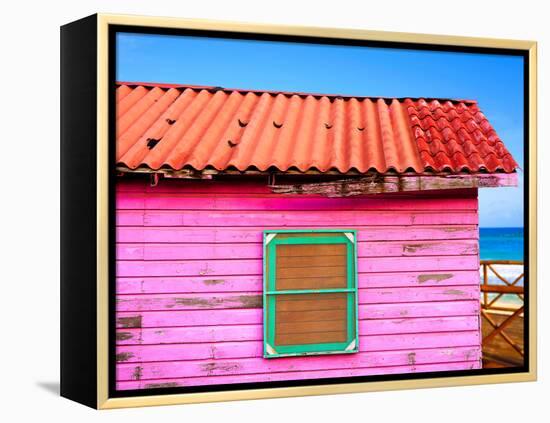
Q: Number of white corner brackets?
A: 4